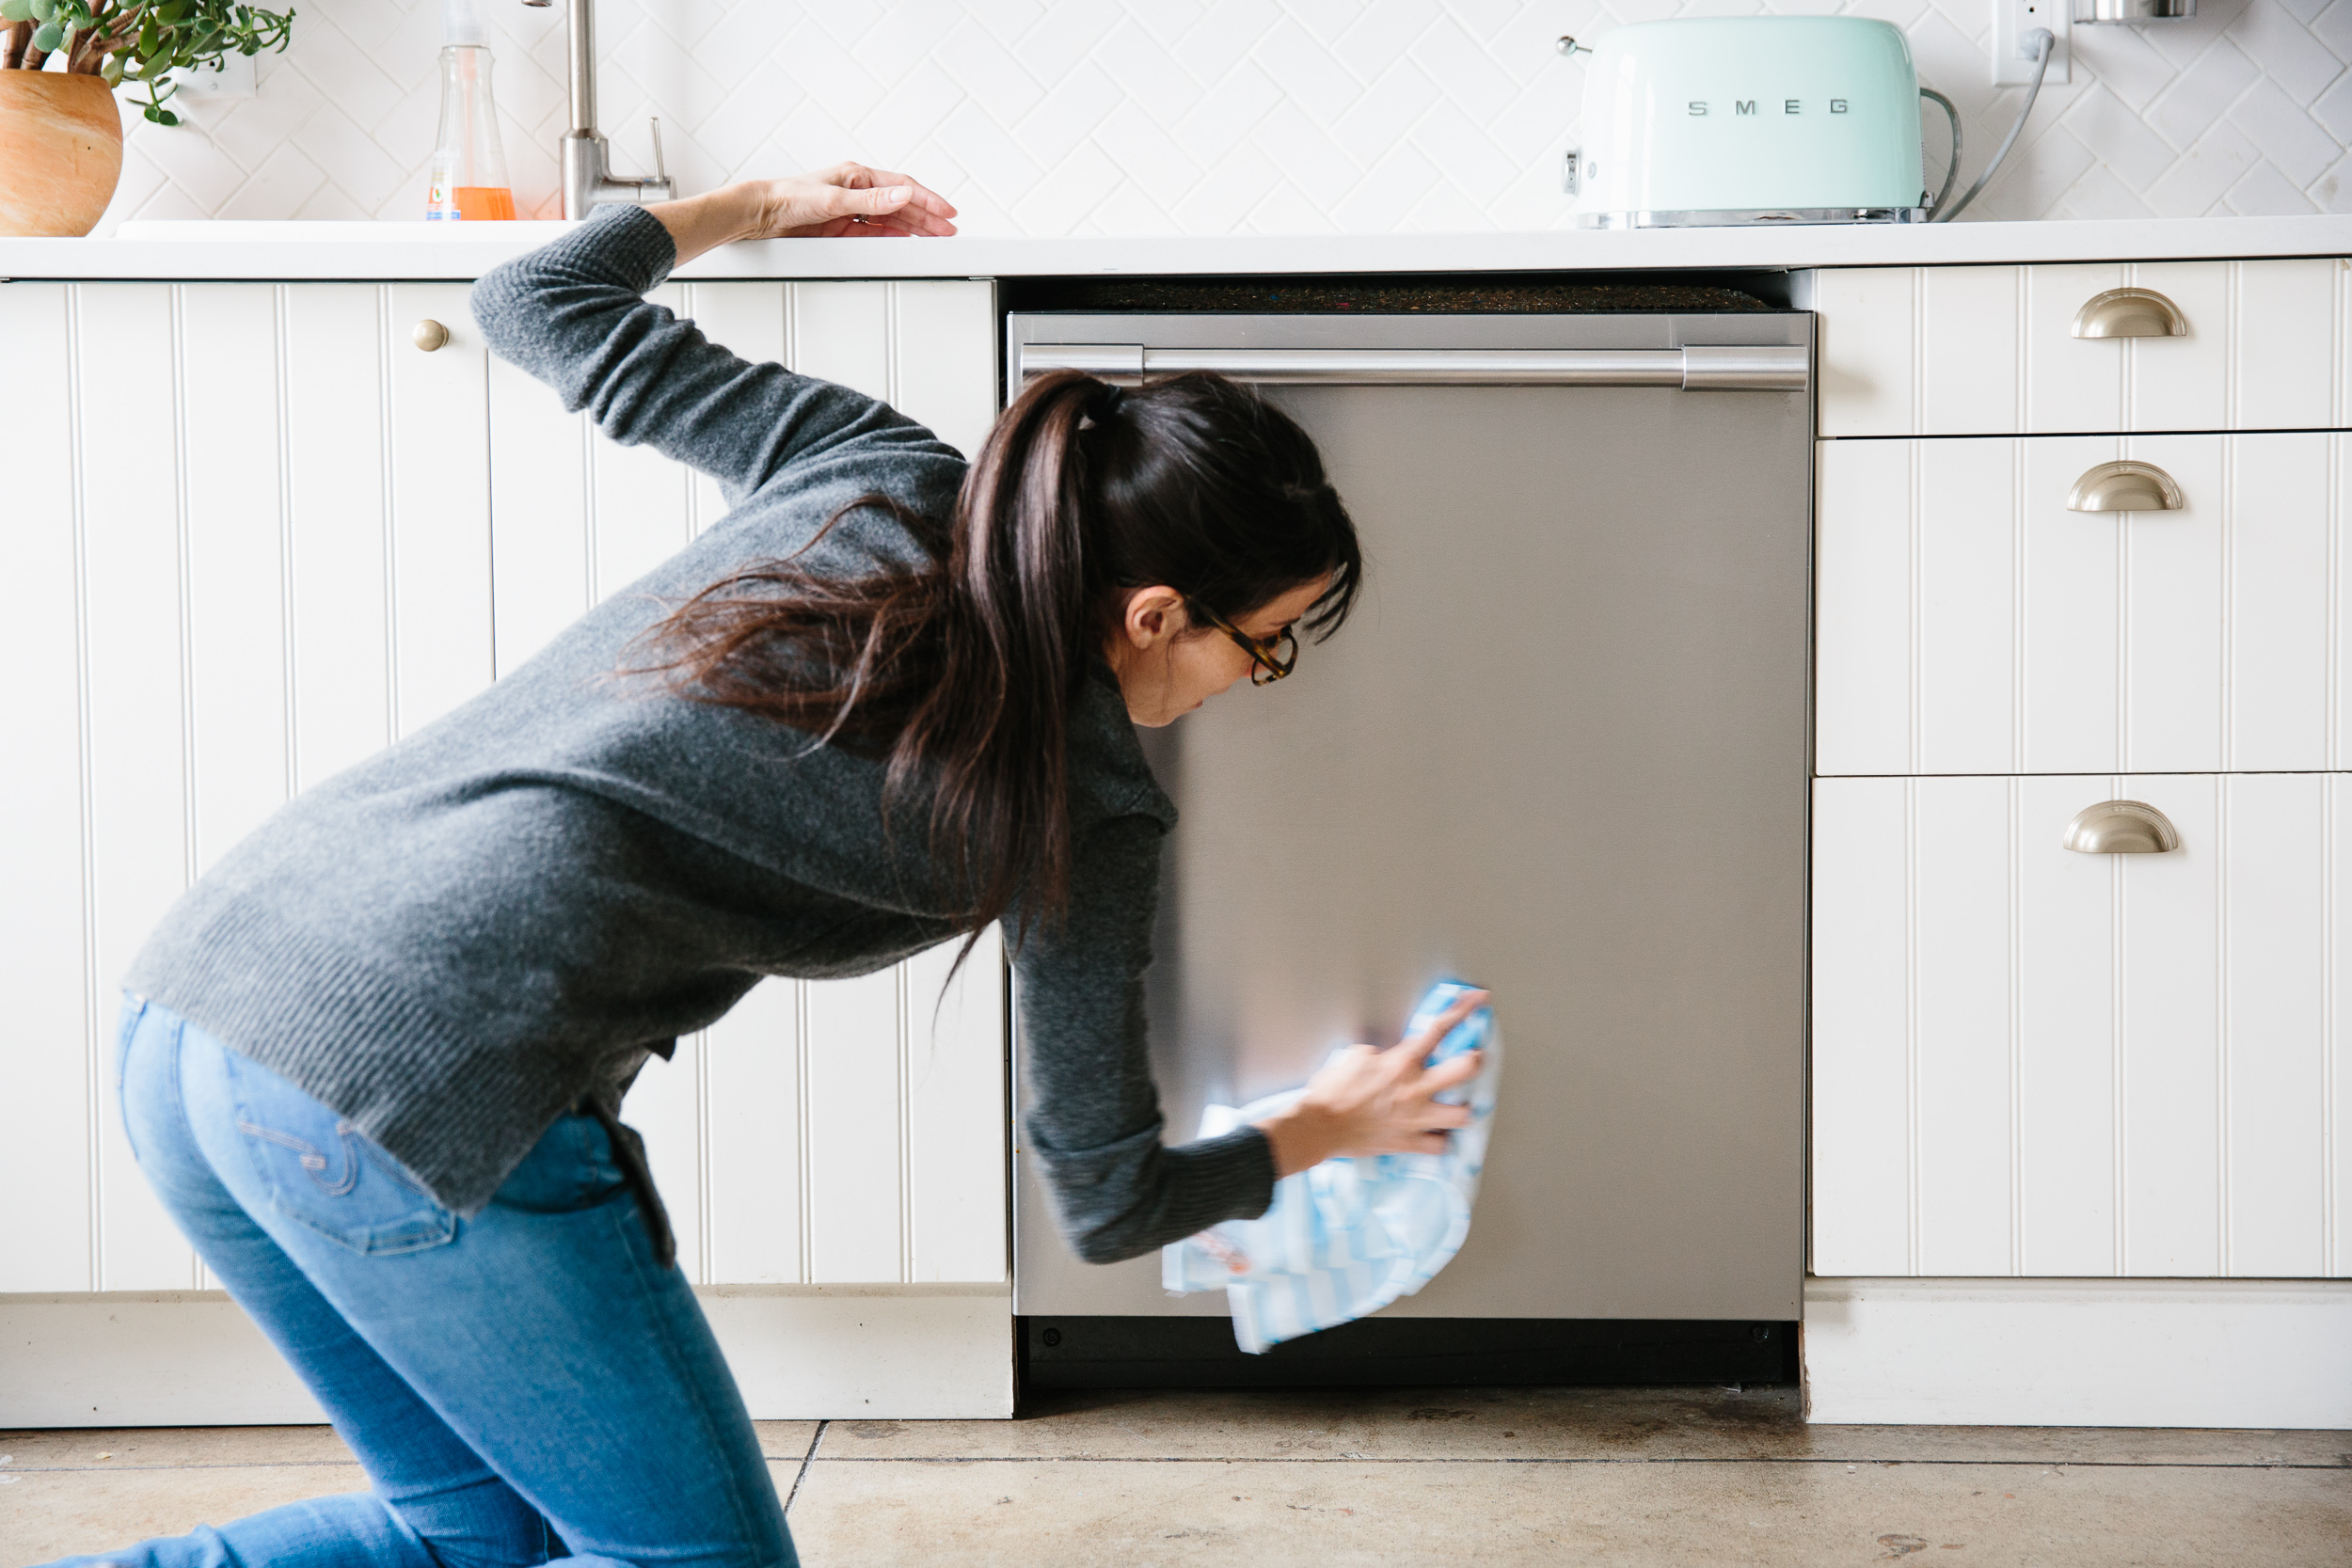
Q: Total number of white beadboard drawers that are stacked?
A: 3